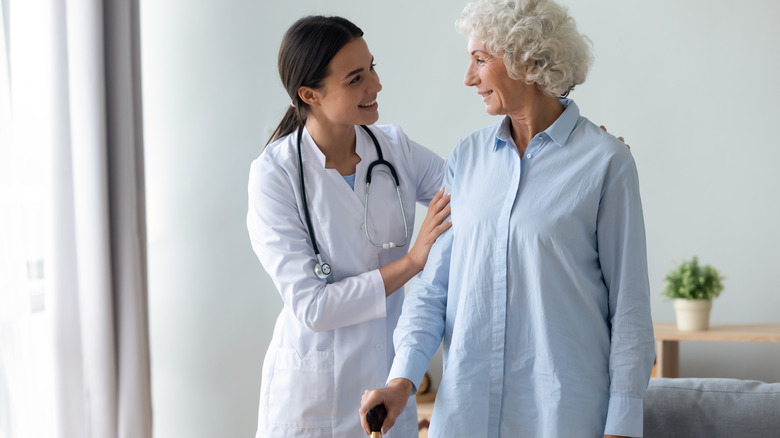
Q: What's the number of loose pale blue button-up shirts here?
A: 1